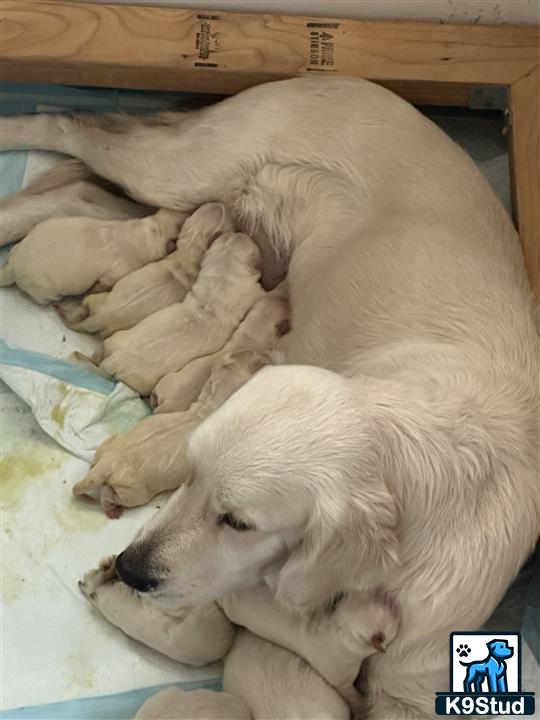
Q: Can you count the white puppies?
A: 8